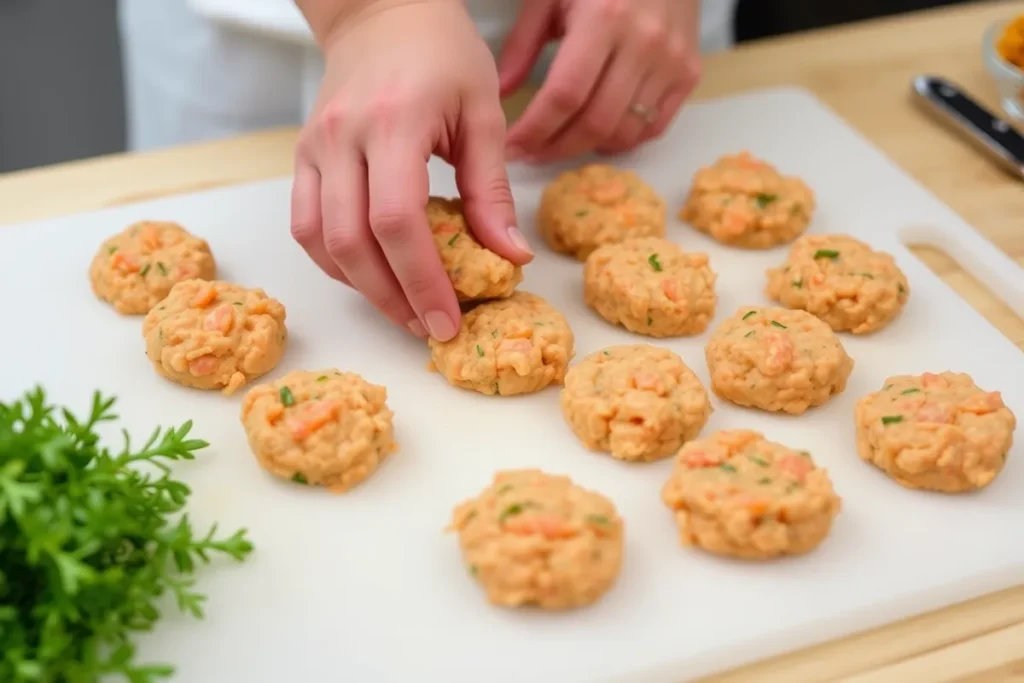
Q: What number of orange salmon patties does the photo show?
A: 14